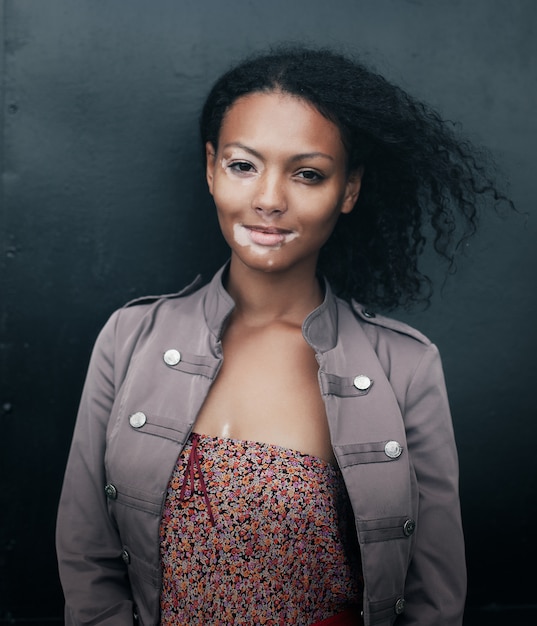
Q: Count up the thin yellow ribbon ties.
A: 0